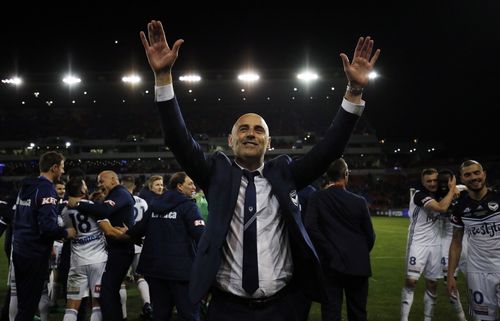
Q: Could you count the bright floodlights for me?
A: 7